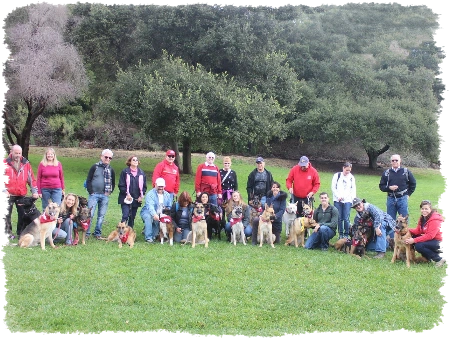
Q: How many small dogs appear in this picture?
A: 0